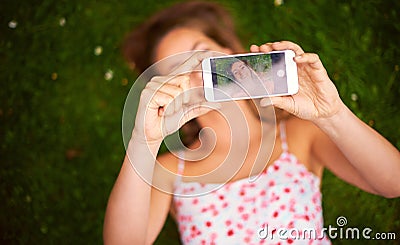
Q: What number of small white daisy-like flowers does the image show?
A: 6